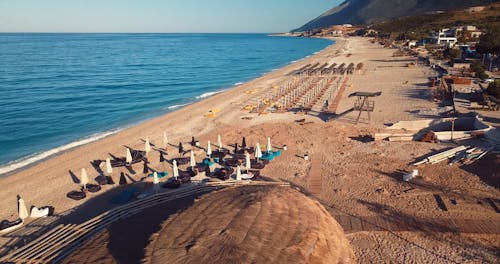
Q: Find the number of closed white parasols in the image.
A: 15